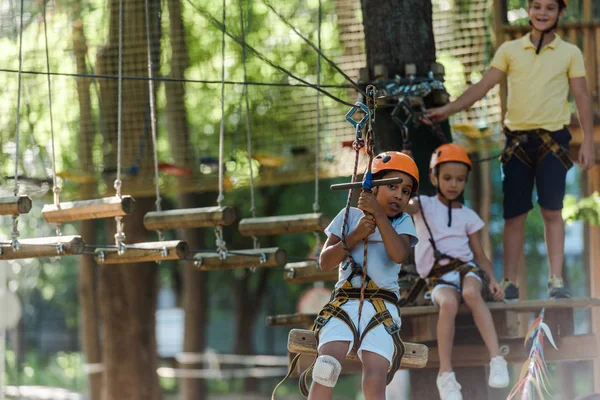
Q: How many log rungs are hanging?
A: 8